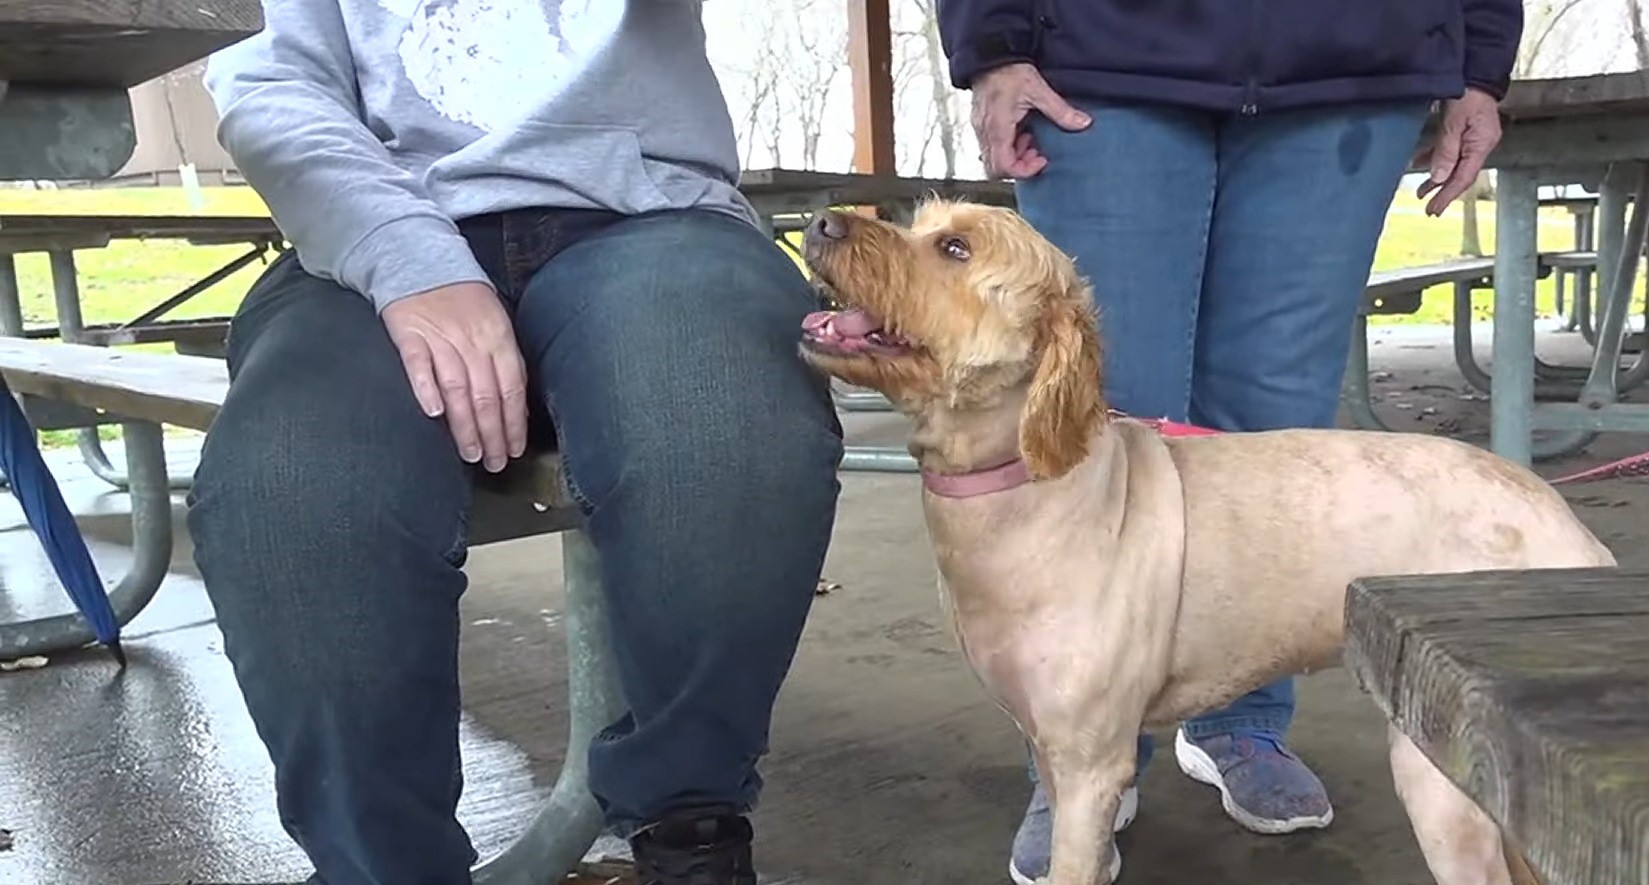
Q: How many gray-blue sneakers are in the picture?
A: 2